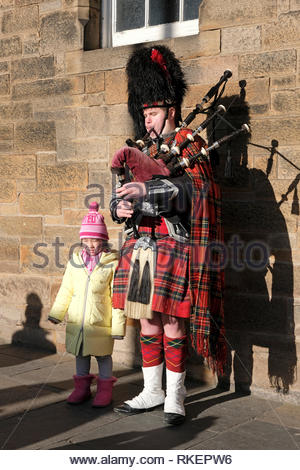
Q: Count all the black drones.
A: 3